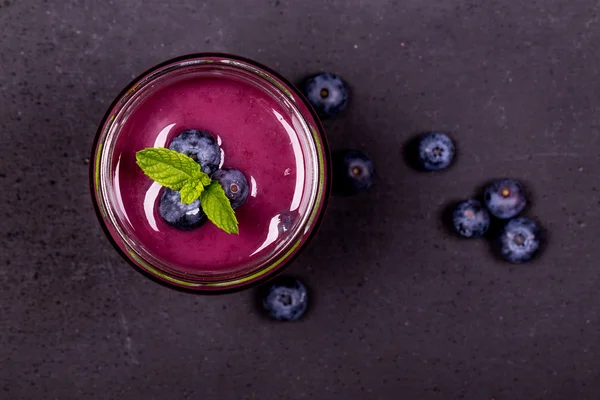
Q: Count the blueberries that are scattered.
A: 7